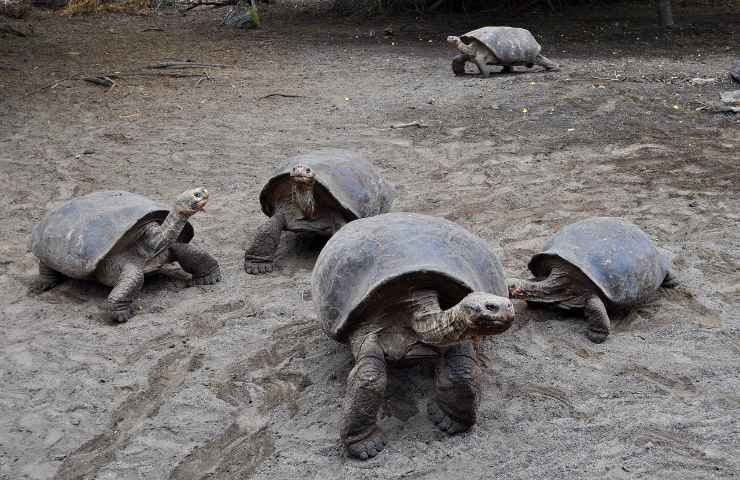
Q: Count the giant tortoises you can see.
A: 5